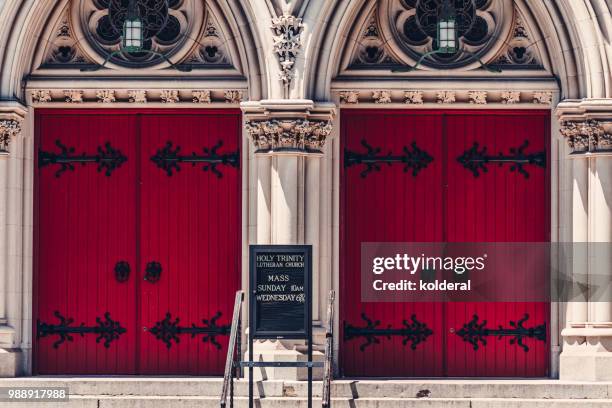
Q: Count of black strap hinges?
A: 8